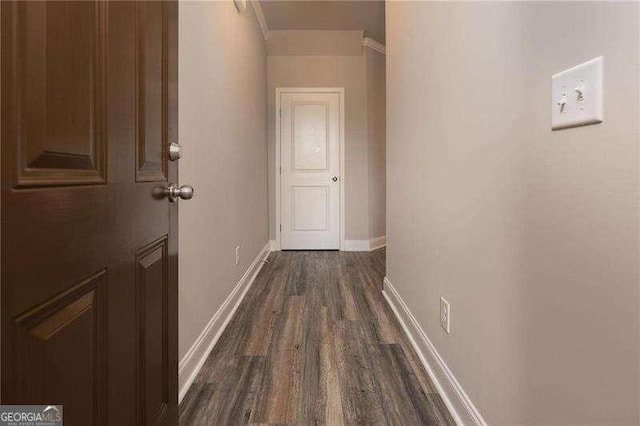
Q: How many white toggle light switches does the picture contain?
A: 2